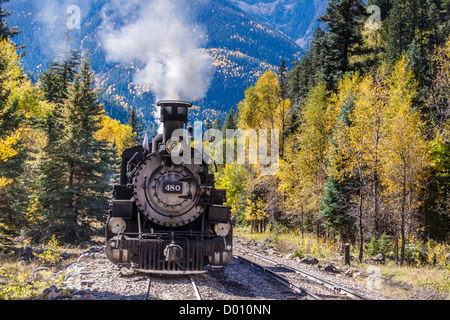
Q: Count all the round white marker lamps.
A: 2